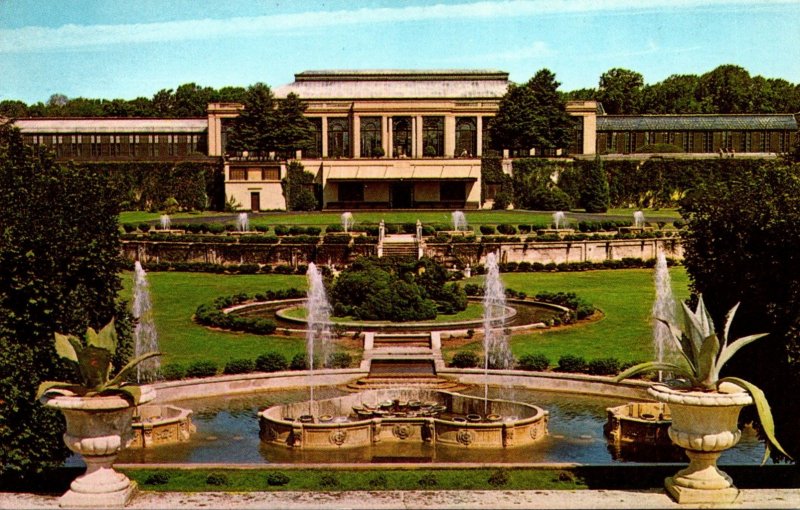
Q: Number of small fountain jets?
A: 6